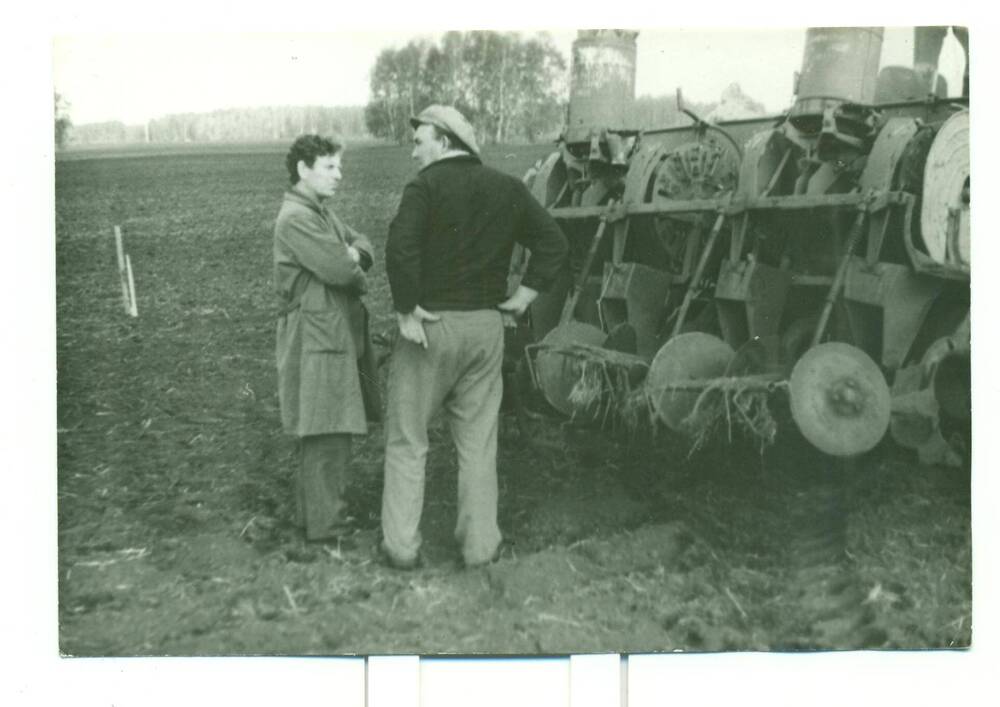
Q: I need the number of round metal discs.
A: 3